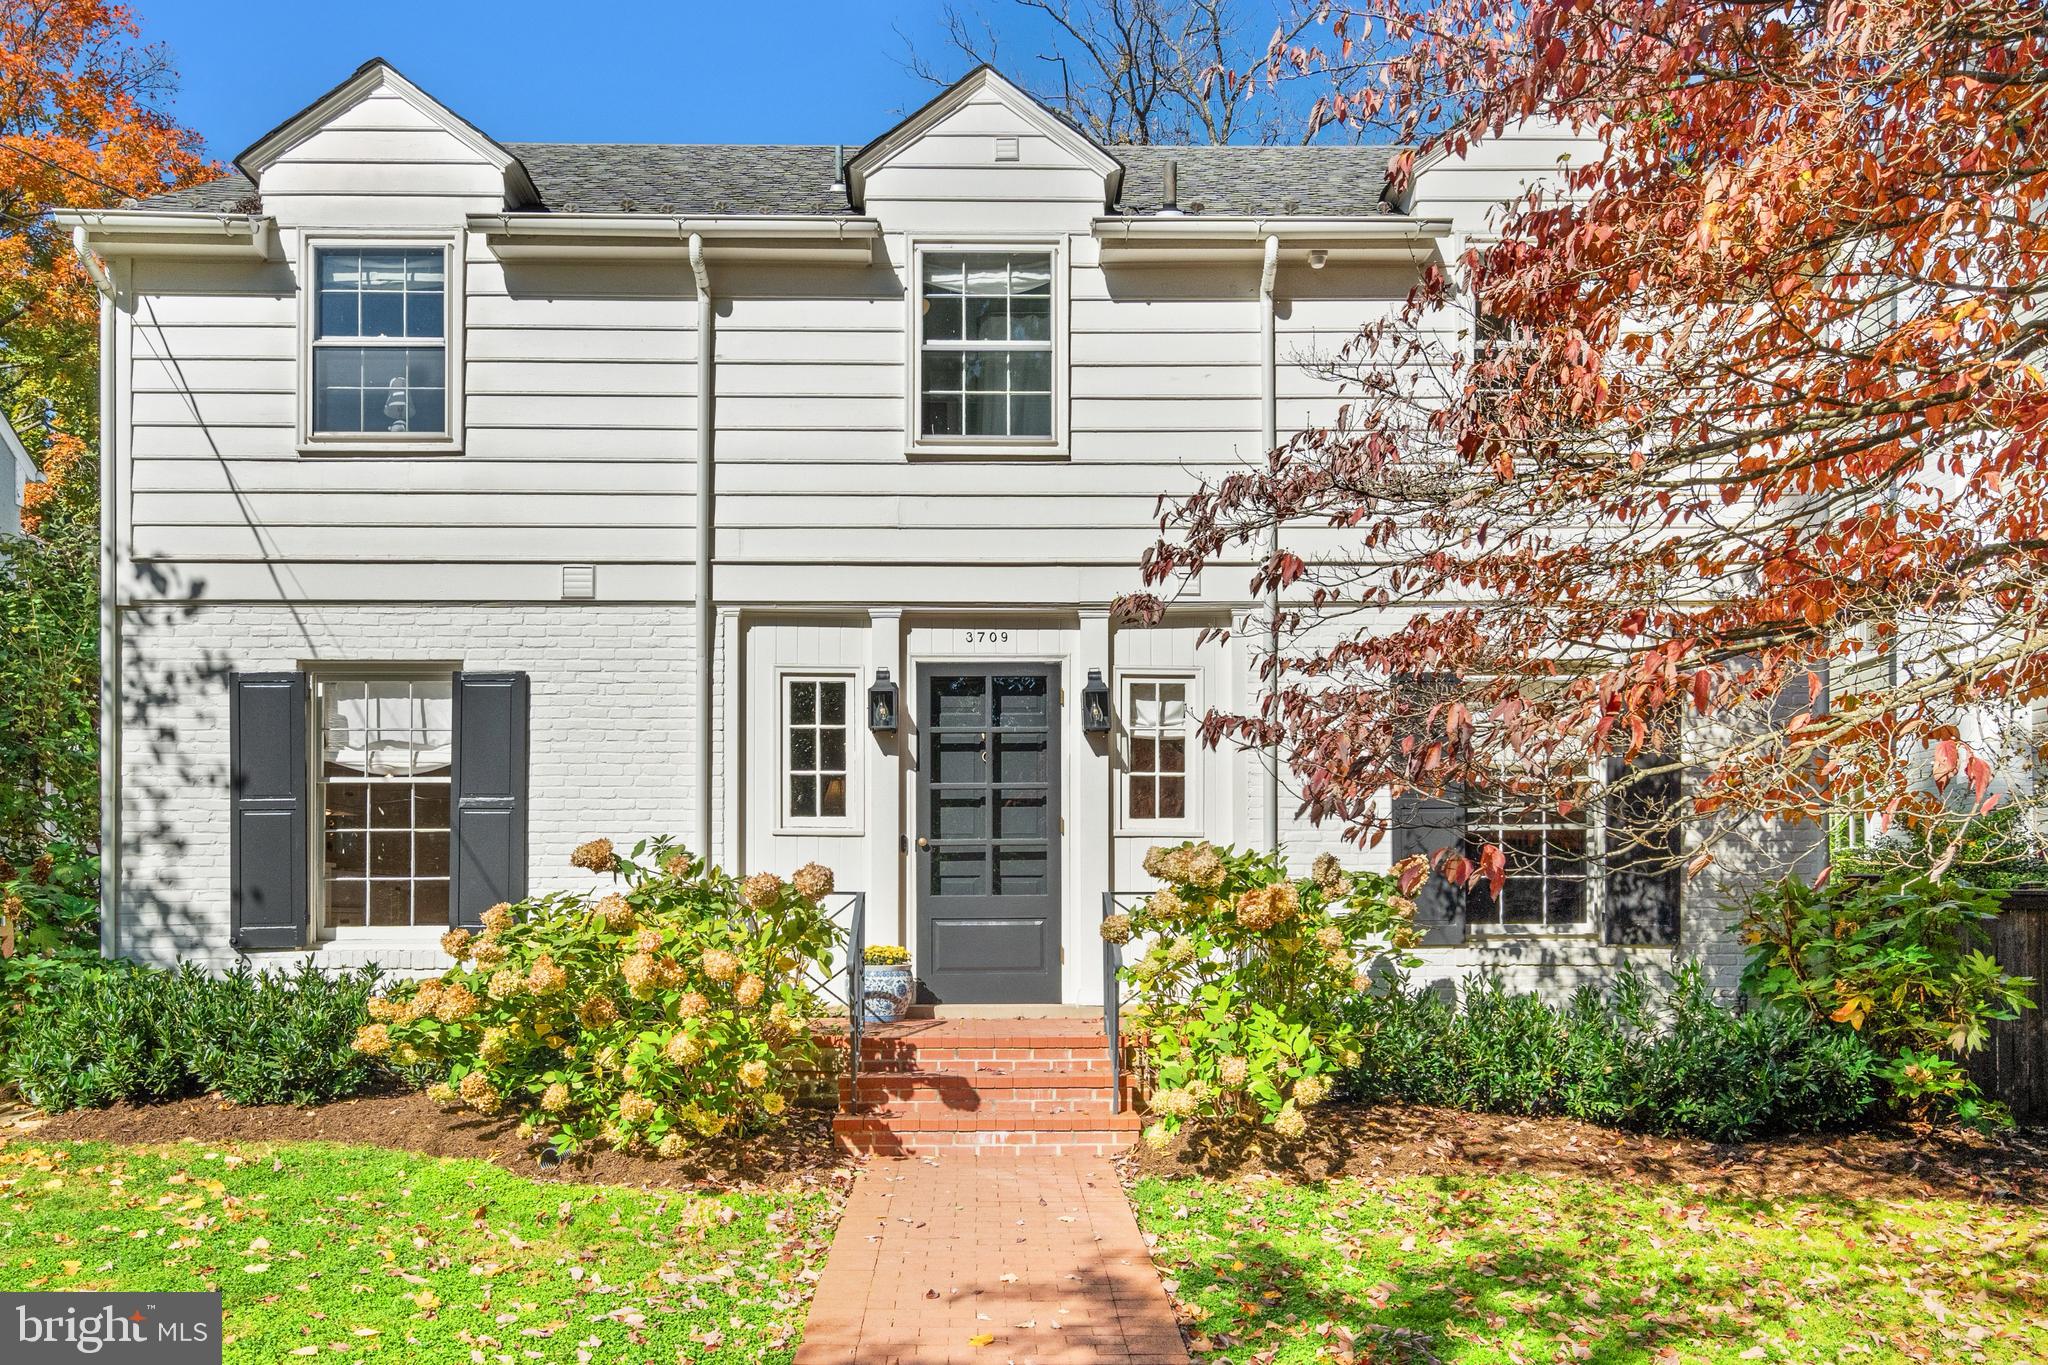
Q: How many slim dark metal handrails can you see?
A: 2